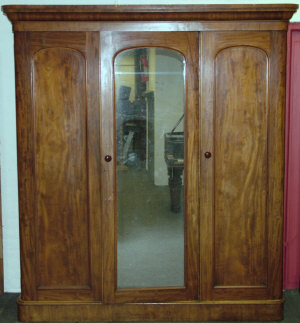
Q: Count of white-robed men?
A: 0